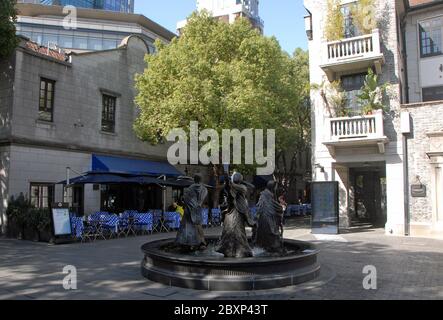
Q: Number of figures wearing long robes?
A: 3